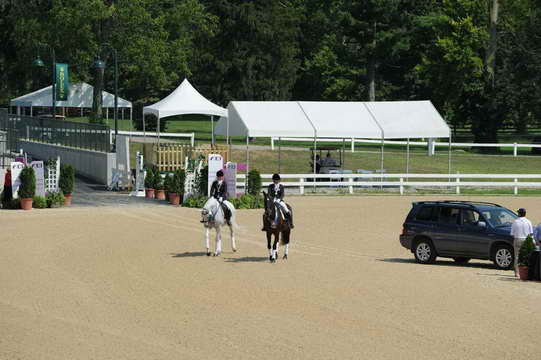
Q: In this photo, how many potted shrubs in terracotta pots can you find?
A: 6